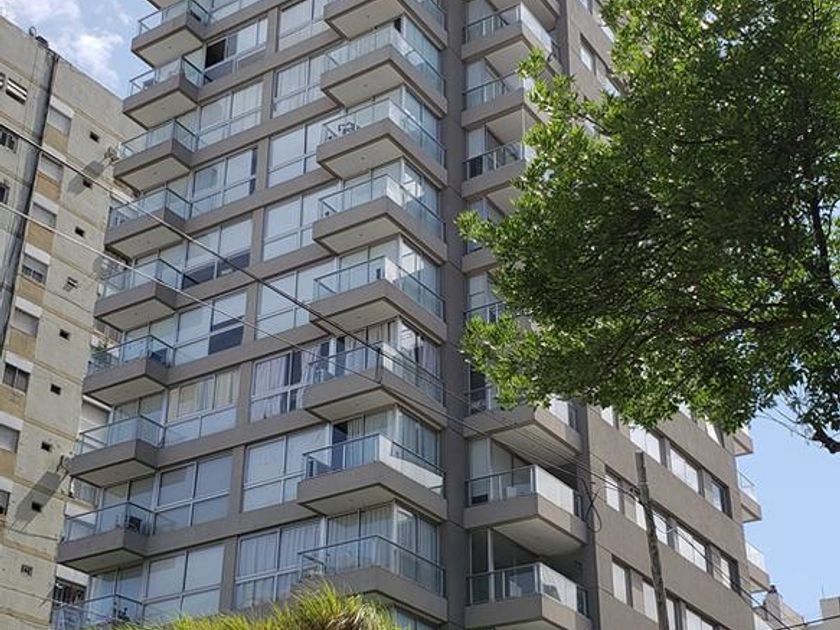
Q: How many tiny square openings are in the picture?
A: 9